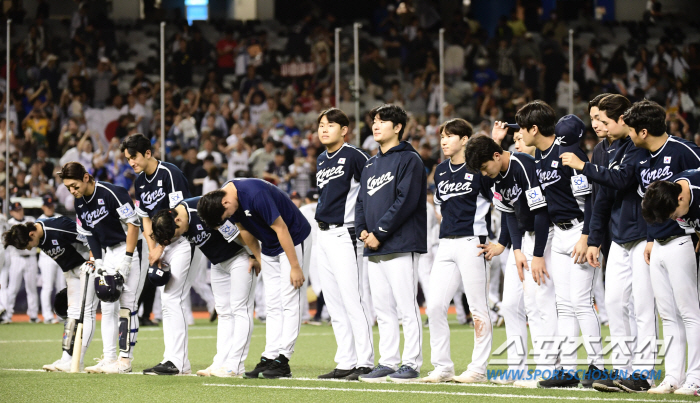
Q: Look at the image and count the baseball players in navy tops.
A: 15